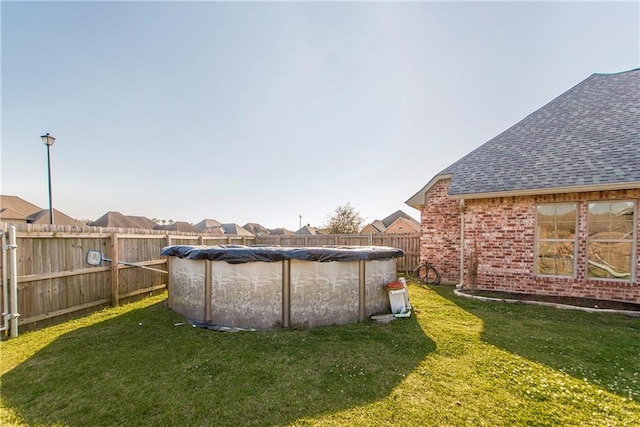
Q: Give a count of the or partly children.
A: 0